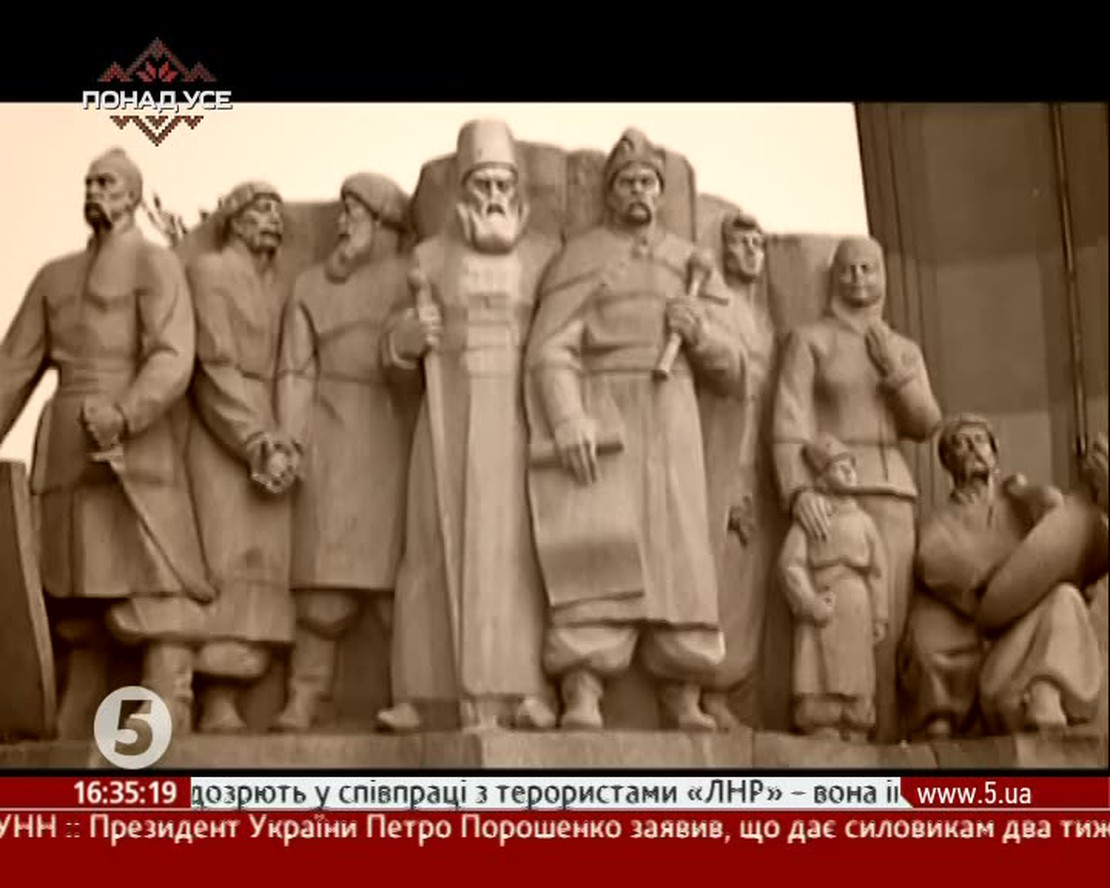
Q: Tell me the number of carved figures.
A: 9